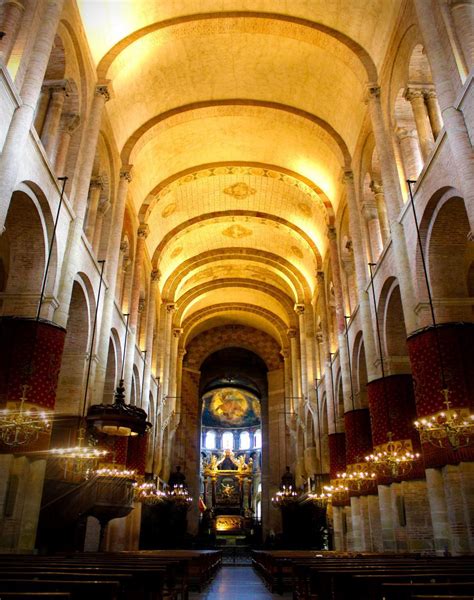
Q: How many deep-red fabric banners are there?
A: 7